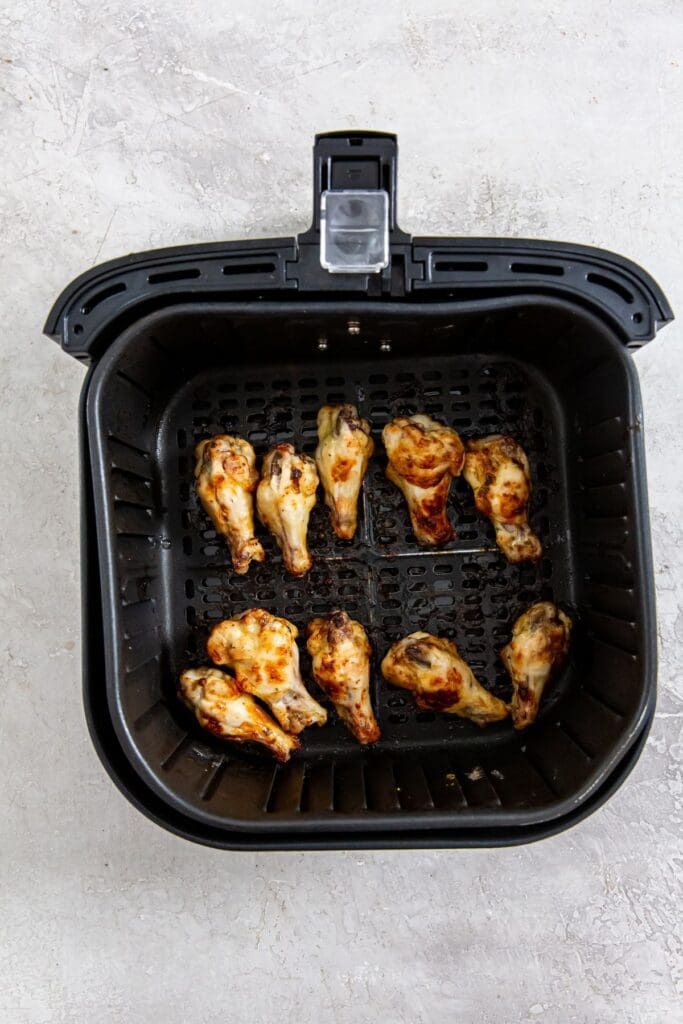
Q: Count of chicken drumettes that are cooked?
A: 10